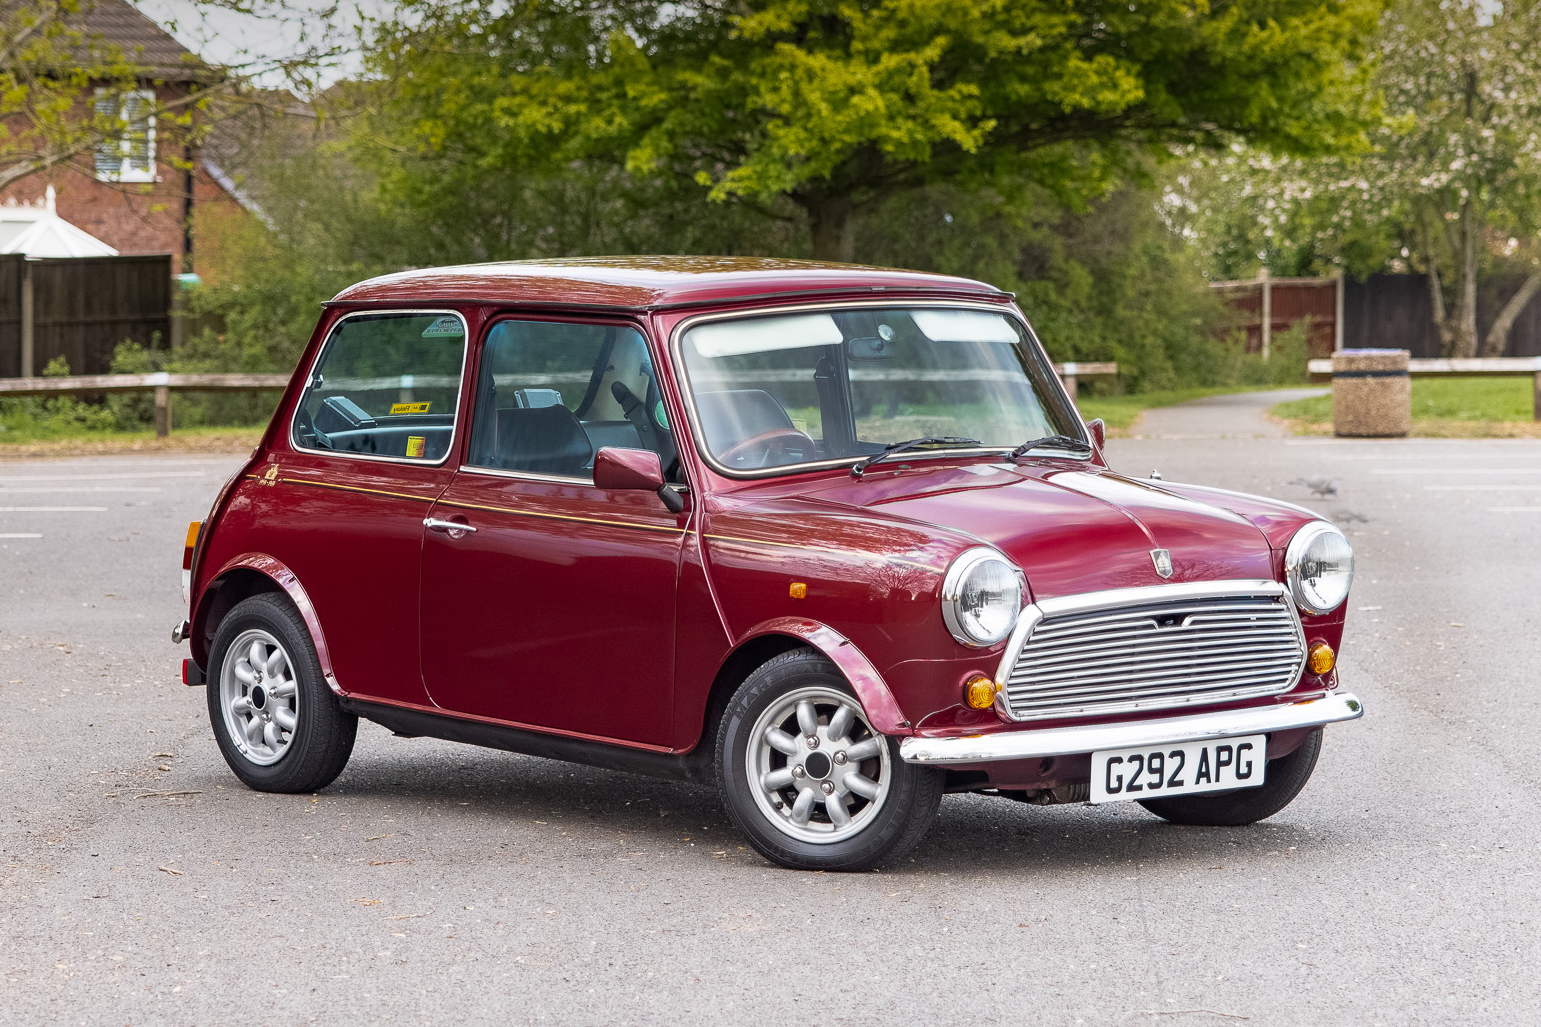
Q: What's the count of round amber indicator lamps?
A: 2